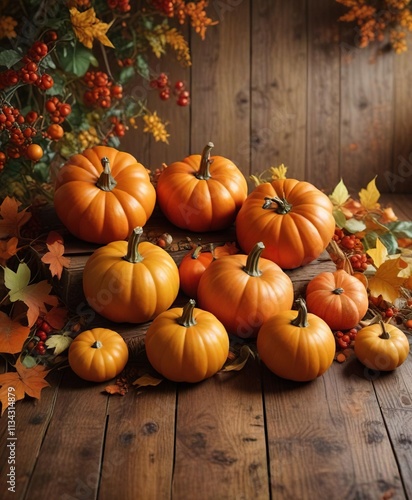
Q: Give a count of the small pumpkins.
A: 4